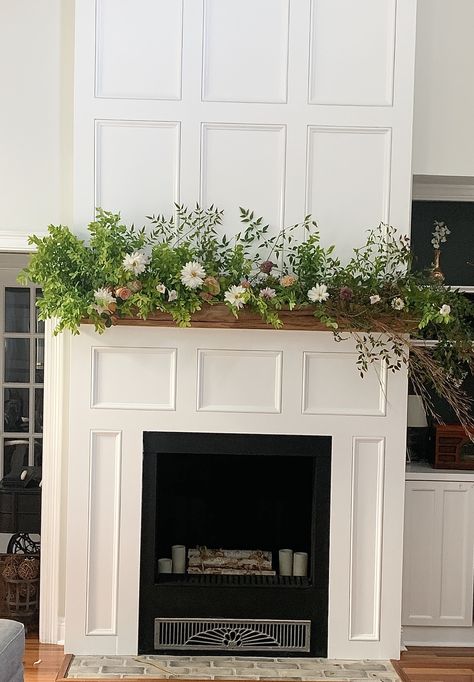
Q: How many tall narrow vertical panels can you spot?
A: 2